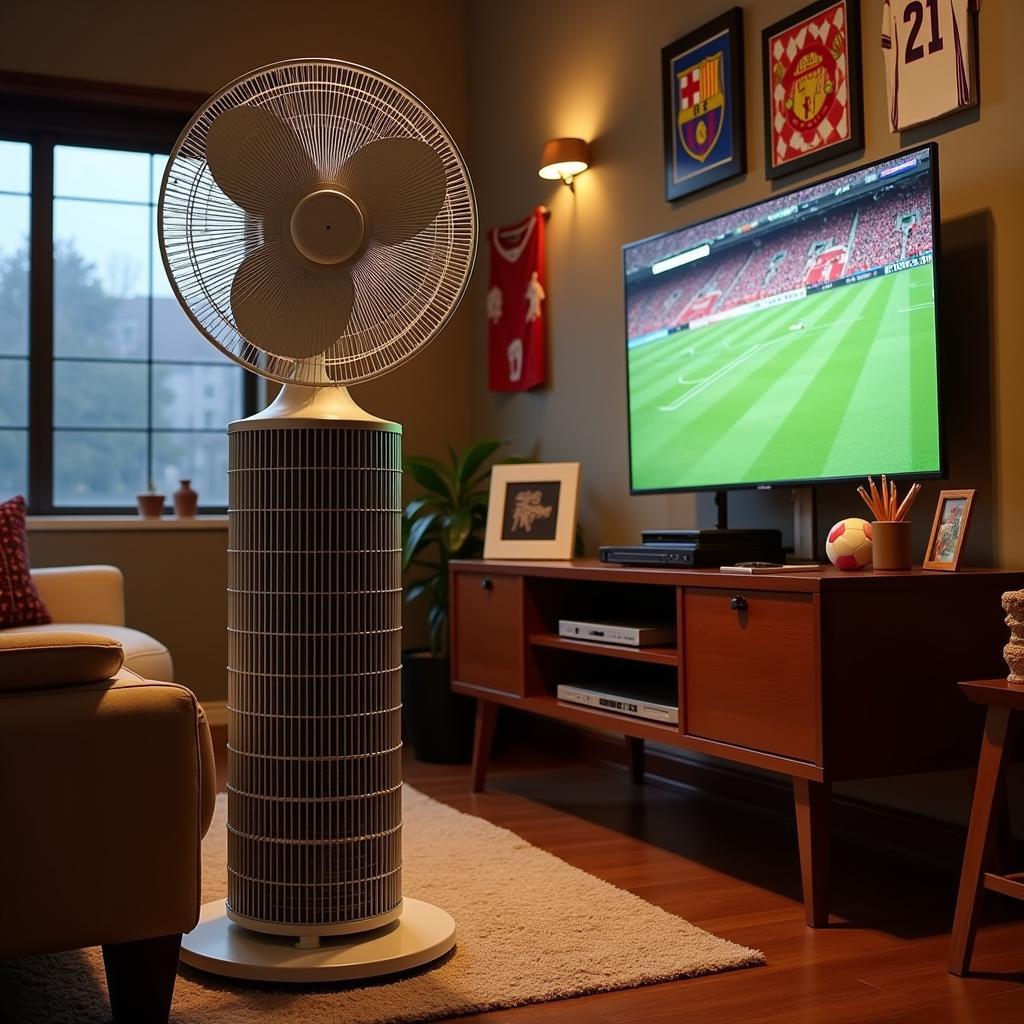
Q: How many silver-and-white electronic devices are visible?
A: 2